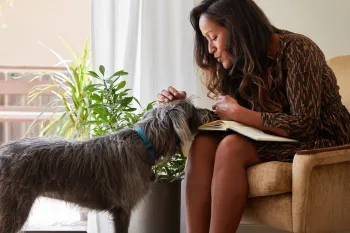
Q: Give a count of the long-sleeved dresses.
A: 1